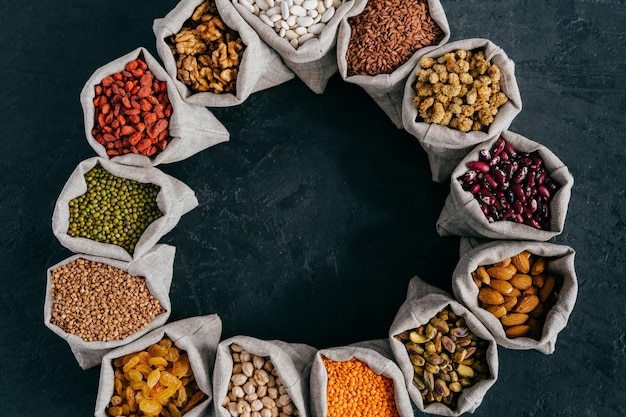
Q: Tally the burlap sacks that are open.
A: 13